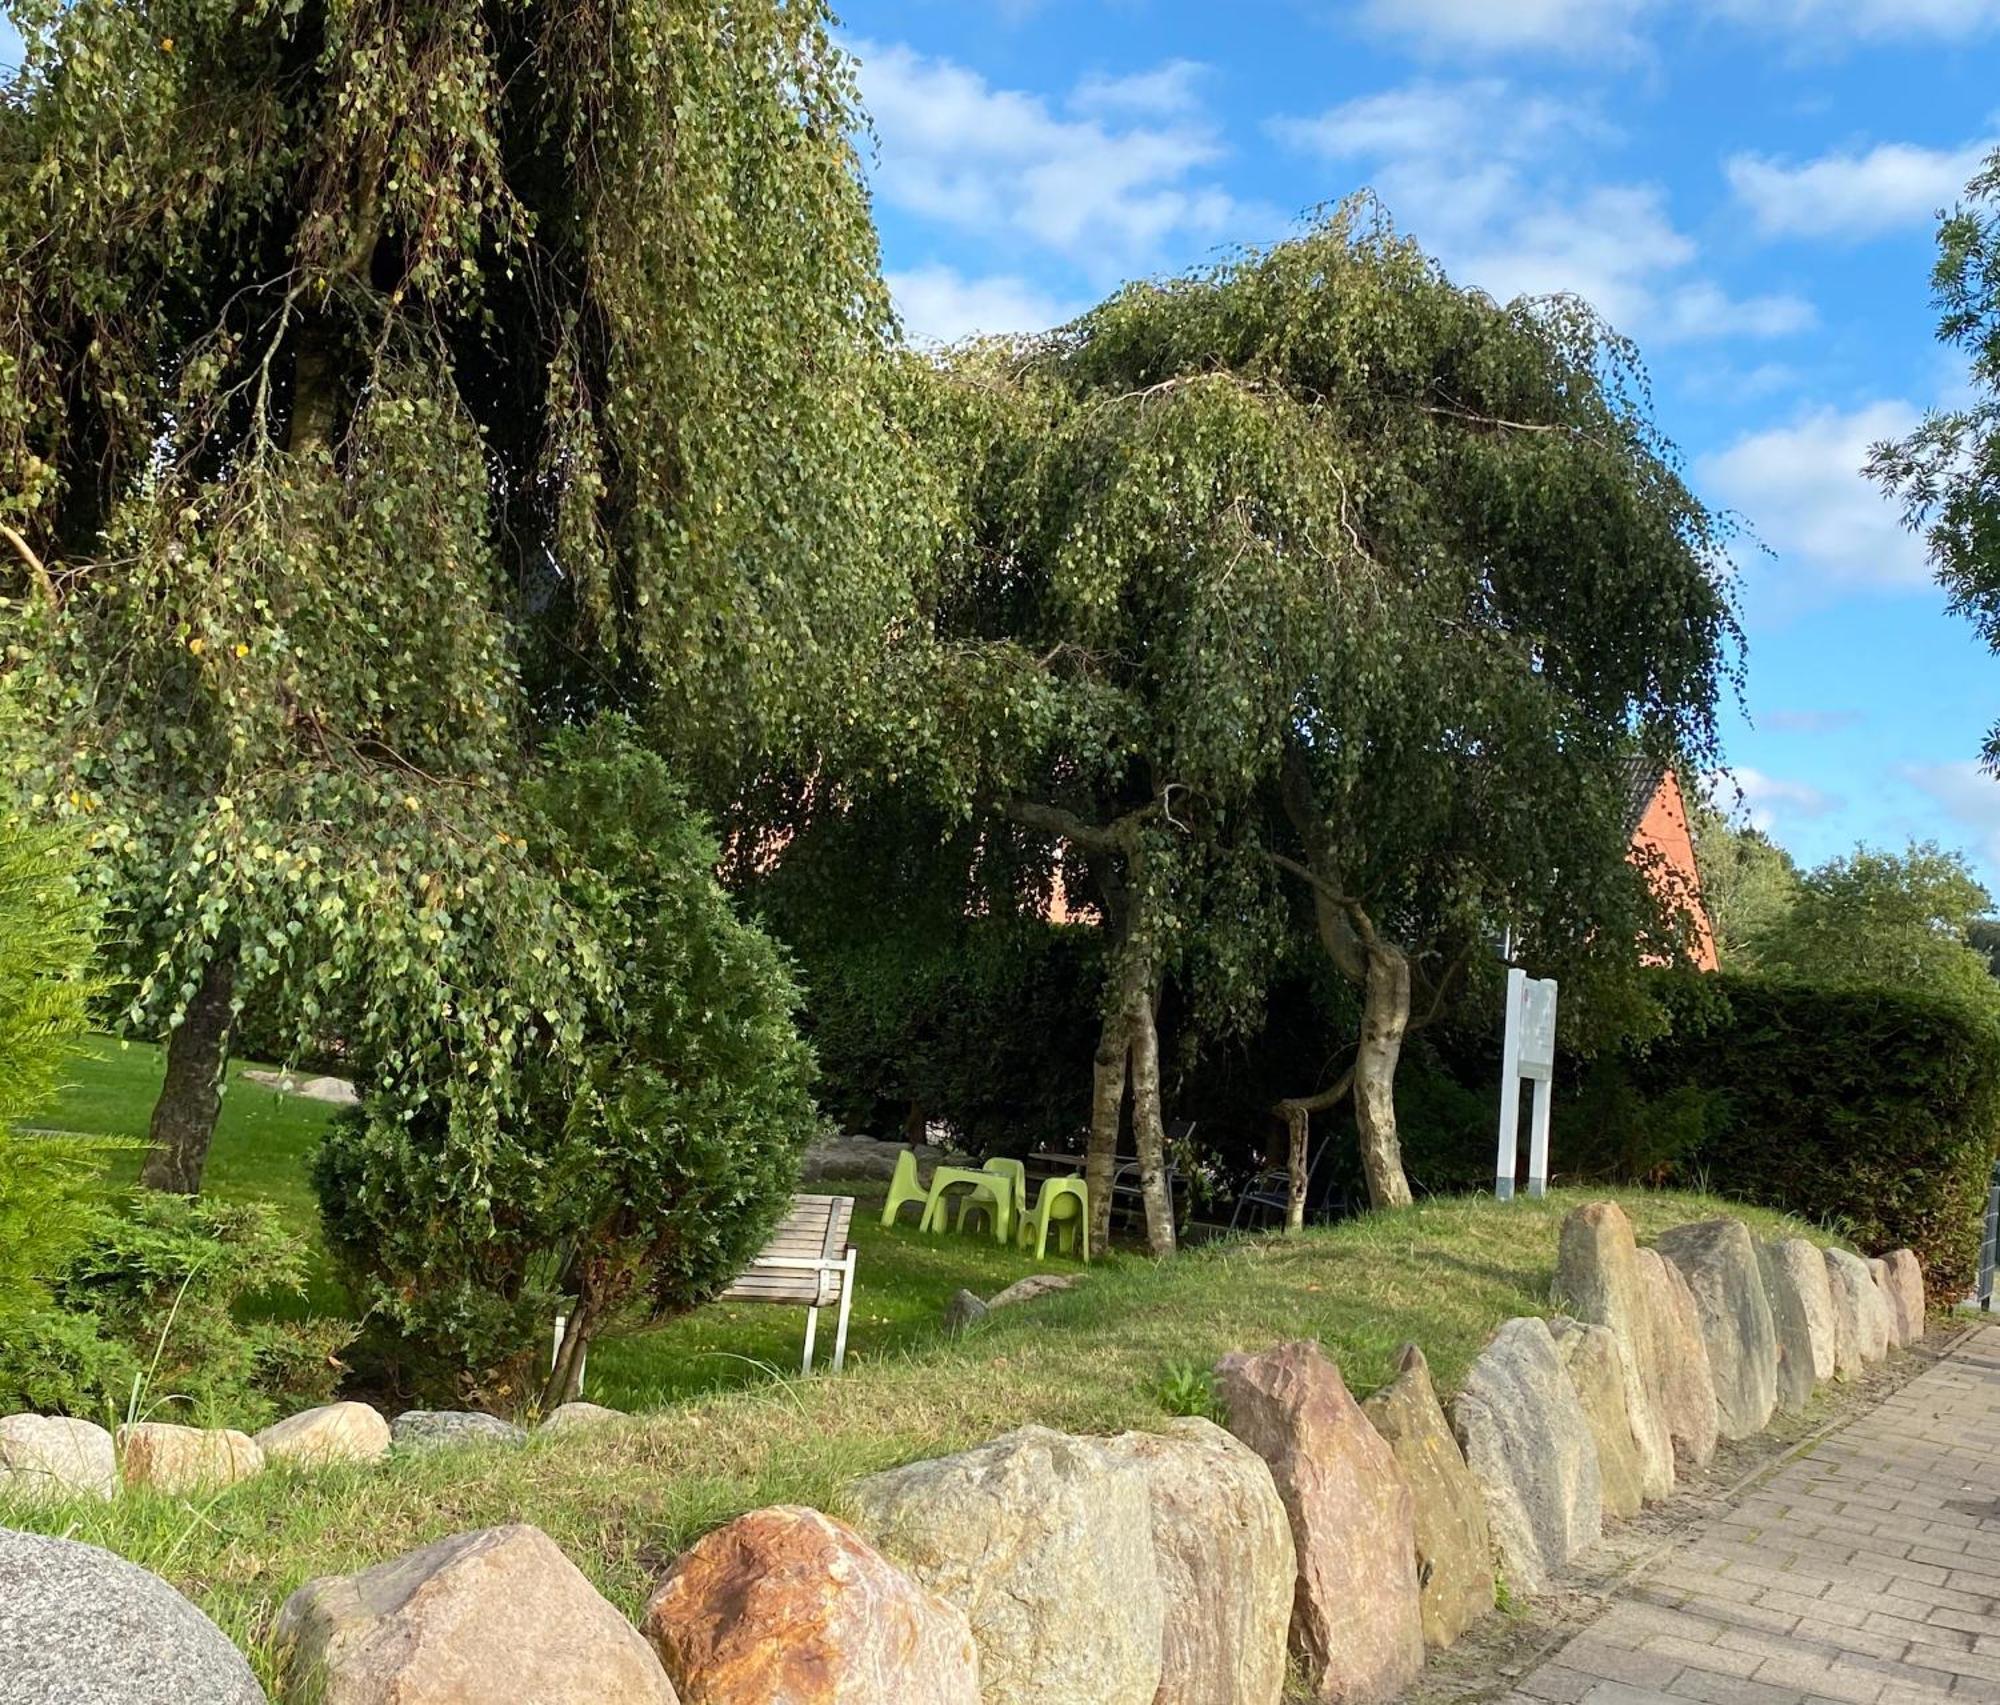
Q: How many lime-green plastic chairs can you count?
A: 3